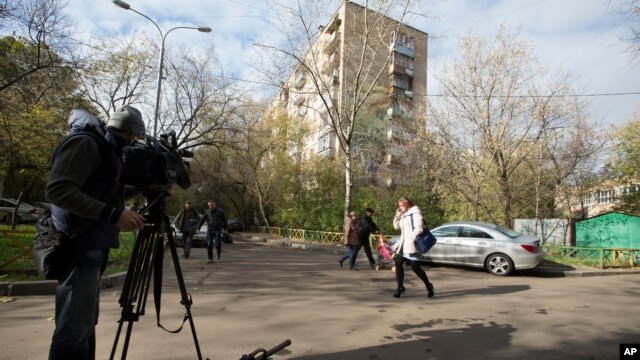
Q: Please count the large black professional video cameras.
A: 1